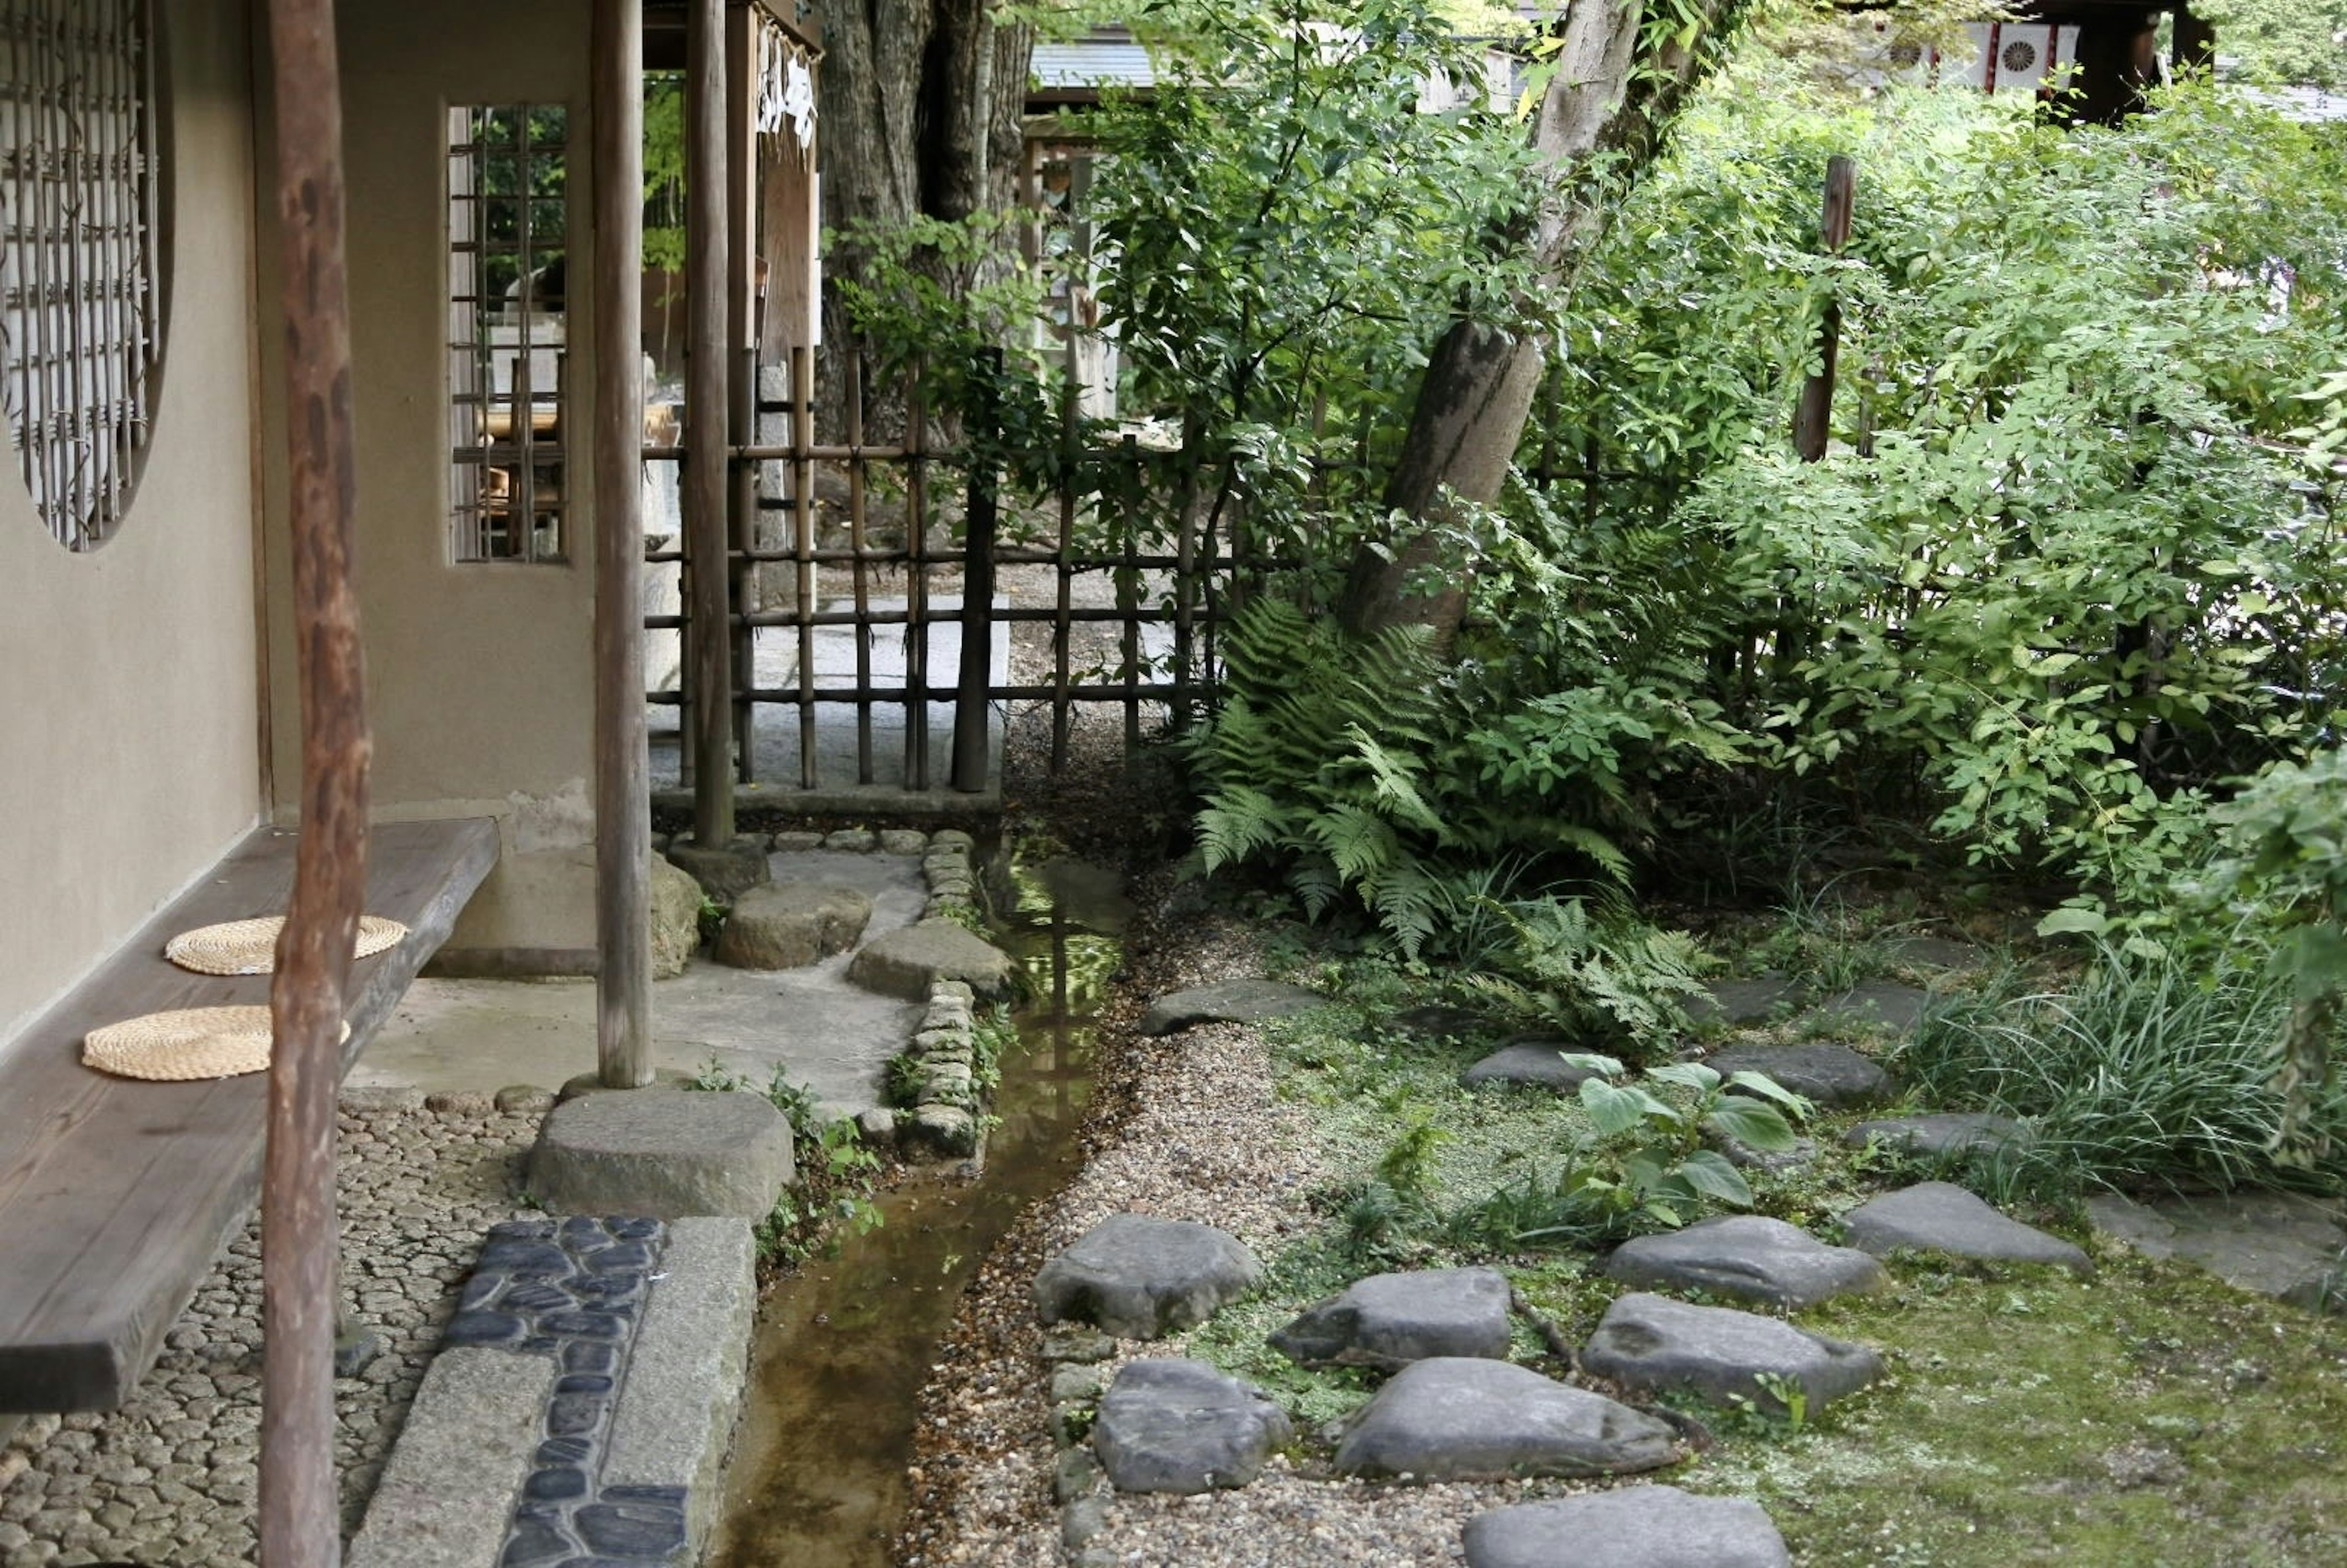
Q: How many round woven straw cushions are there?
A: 2